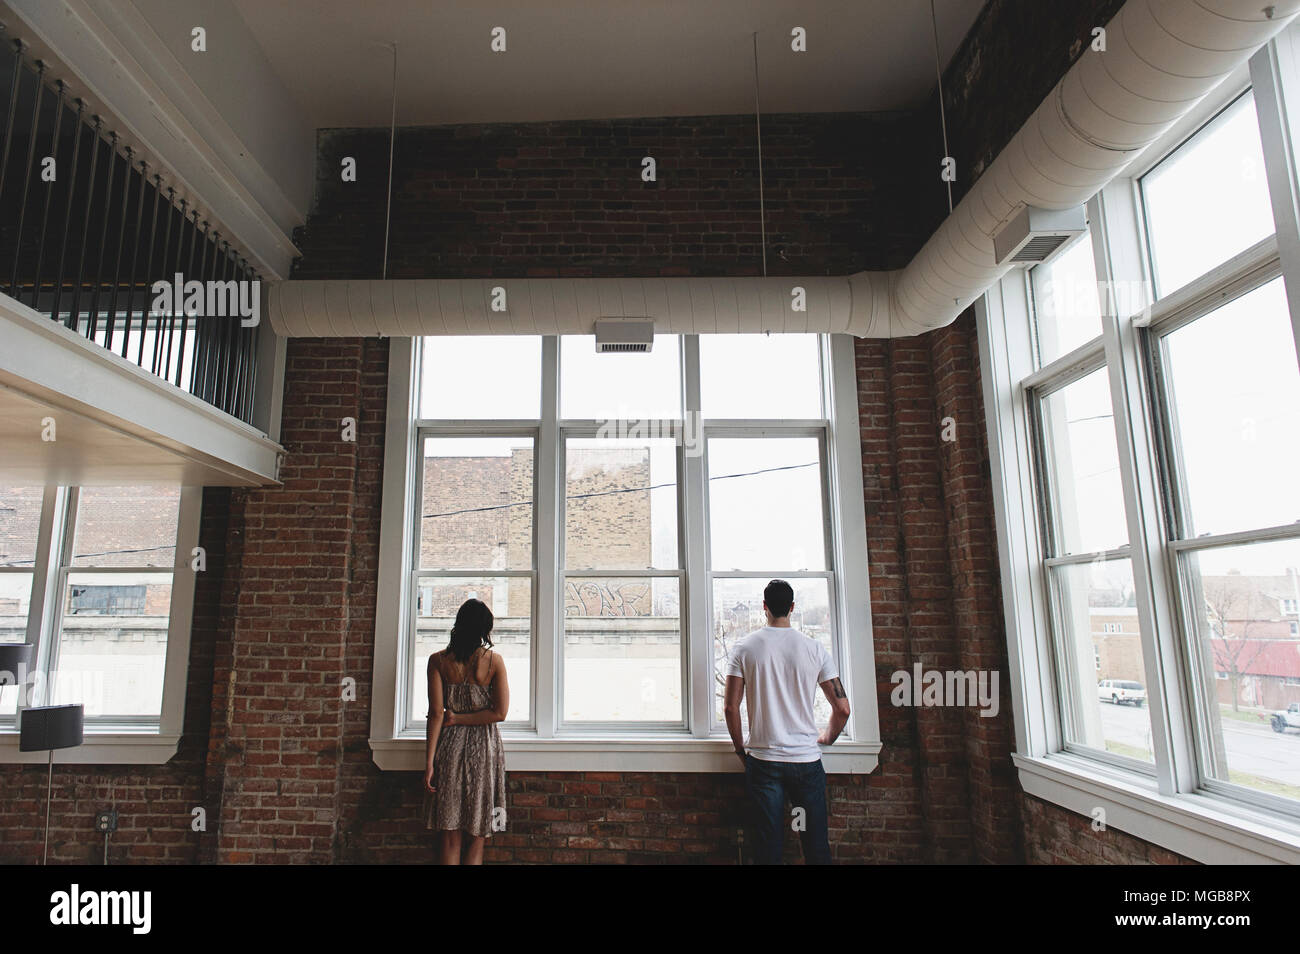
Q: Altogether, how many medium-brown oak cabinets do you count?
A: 0